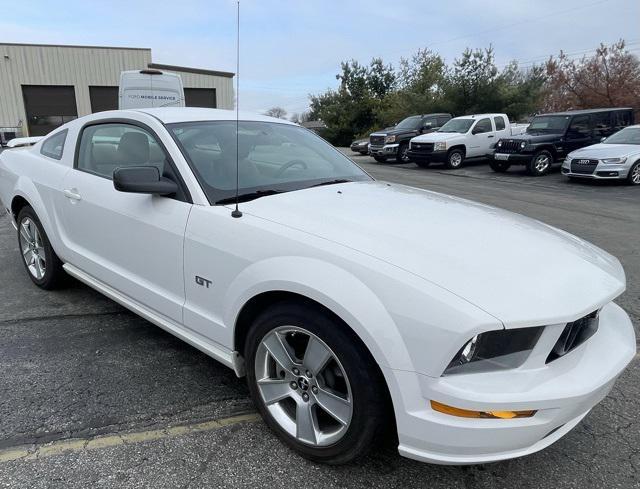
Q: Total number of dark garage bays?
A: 3